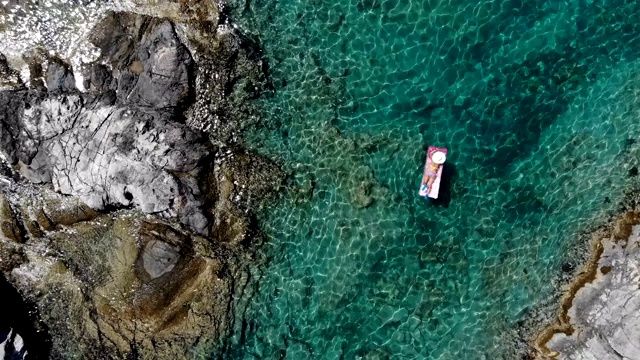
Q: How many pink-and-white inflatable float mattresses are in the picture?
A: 1